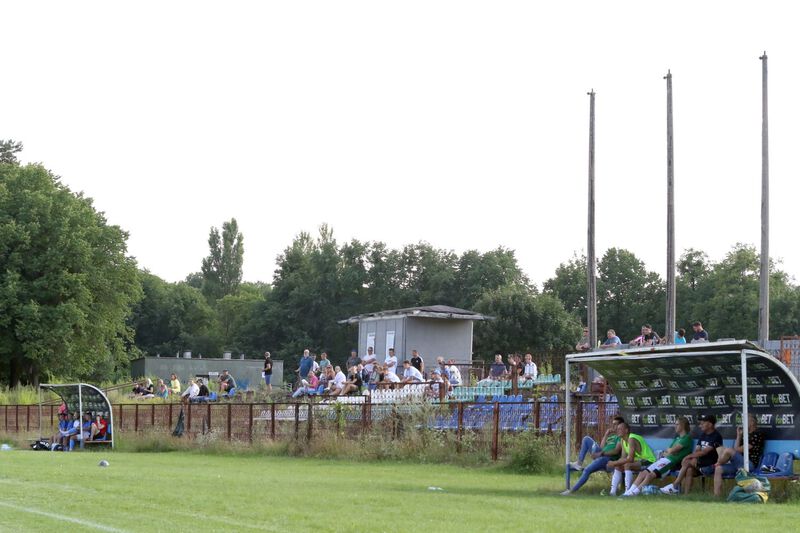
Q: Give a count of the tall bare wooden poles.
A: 3